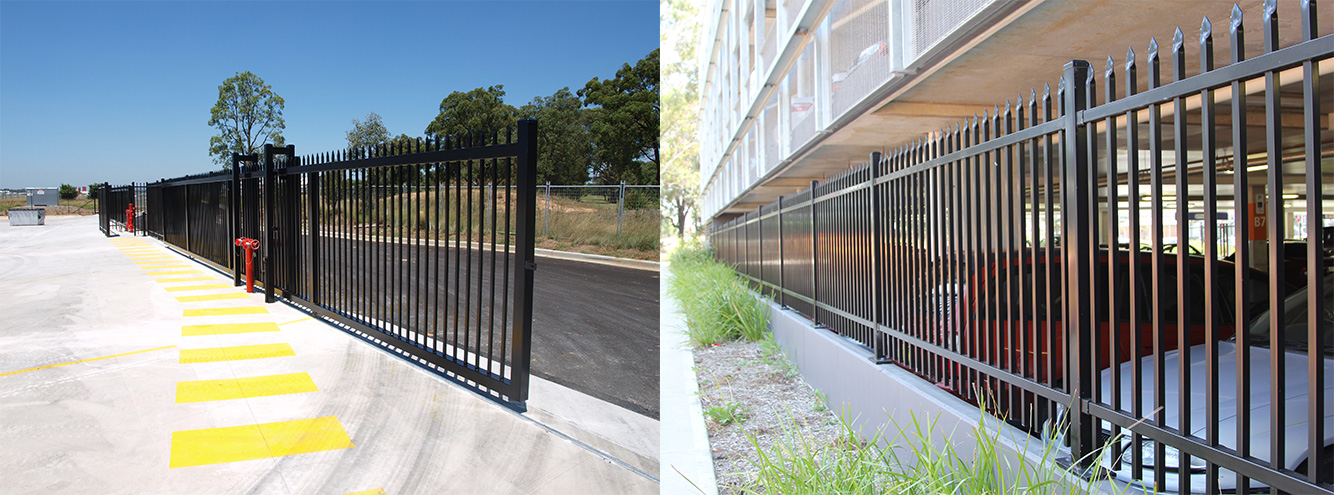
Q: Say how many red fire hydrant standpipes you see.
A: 2